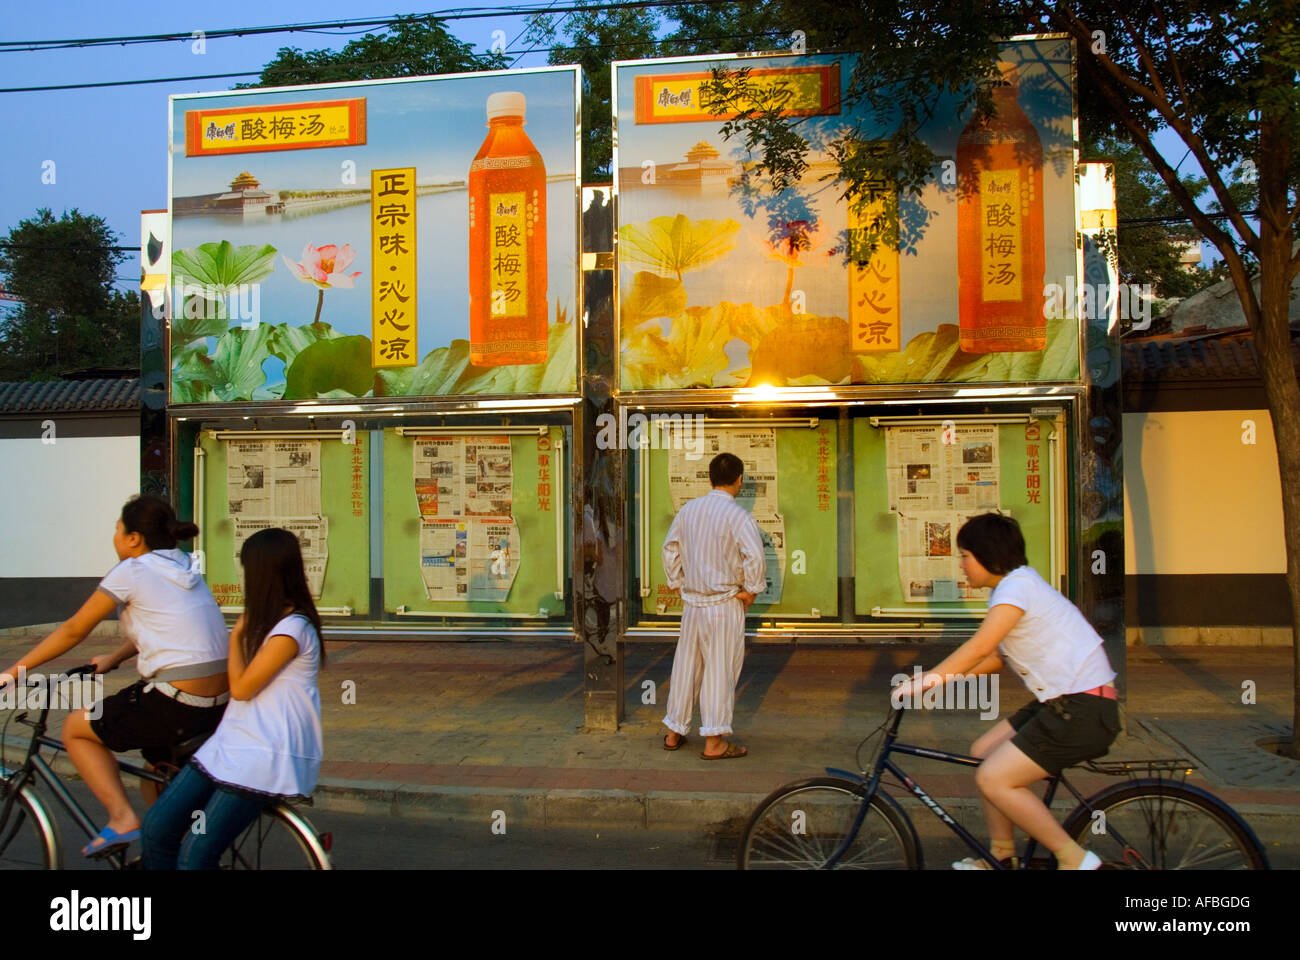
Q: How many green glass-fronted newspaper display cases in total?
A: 4